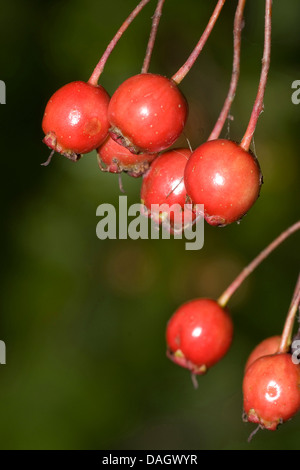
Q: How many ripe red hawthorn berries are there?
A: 8